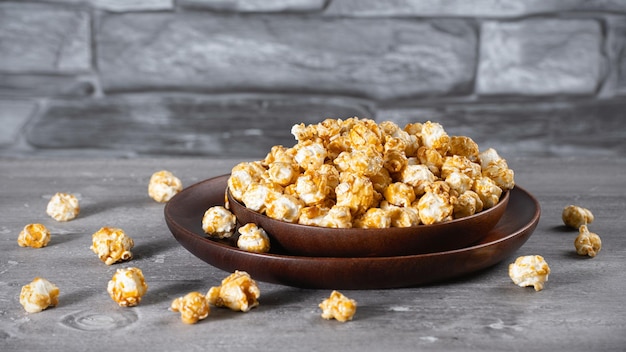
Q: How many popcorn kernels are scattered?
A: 12